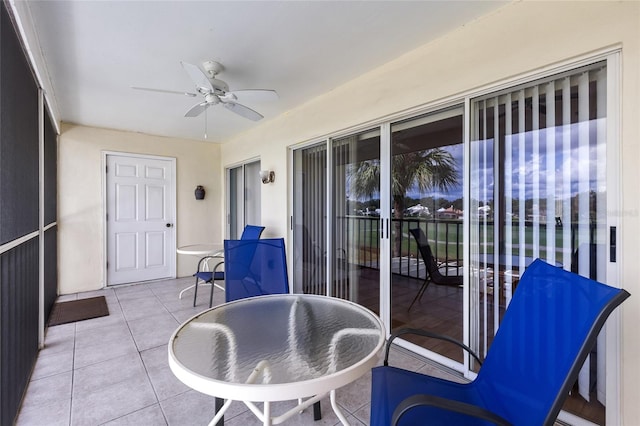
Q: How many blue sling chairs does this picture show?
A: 3